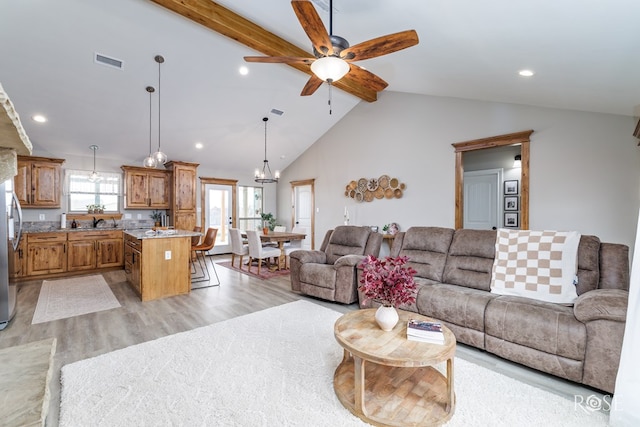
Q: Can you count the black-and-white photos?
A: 3